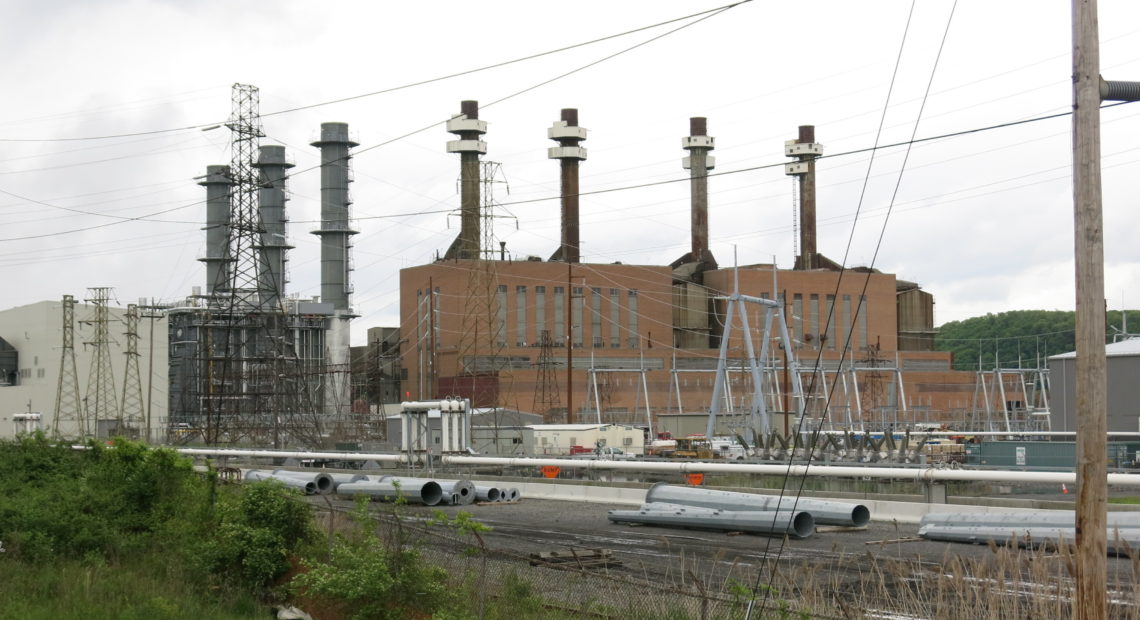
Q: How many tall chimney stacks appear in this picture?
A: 7